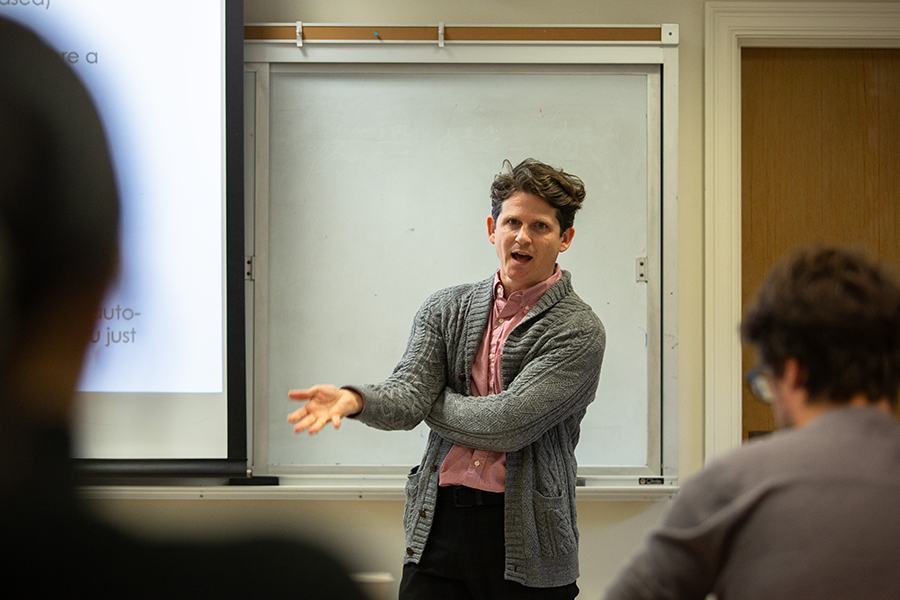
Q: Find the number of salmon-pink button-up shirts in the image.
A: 1